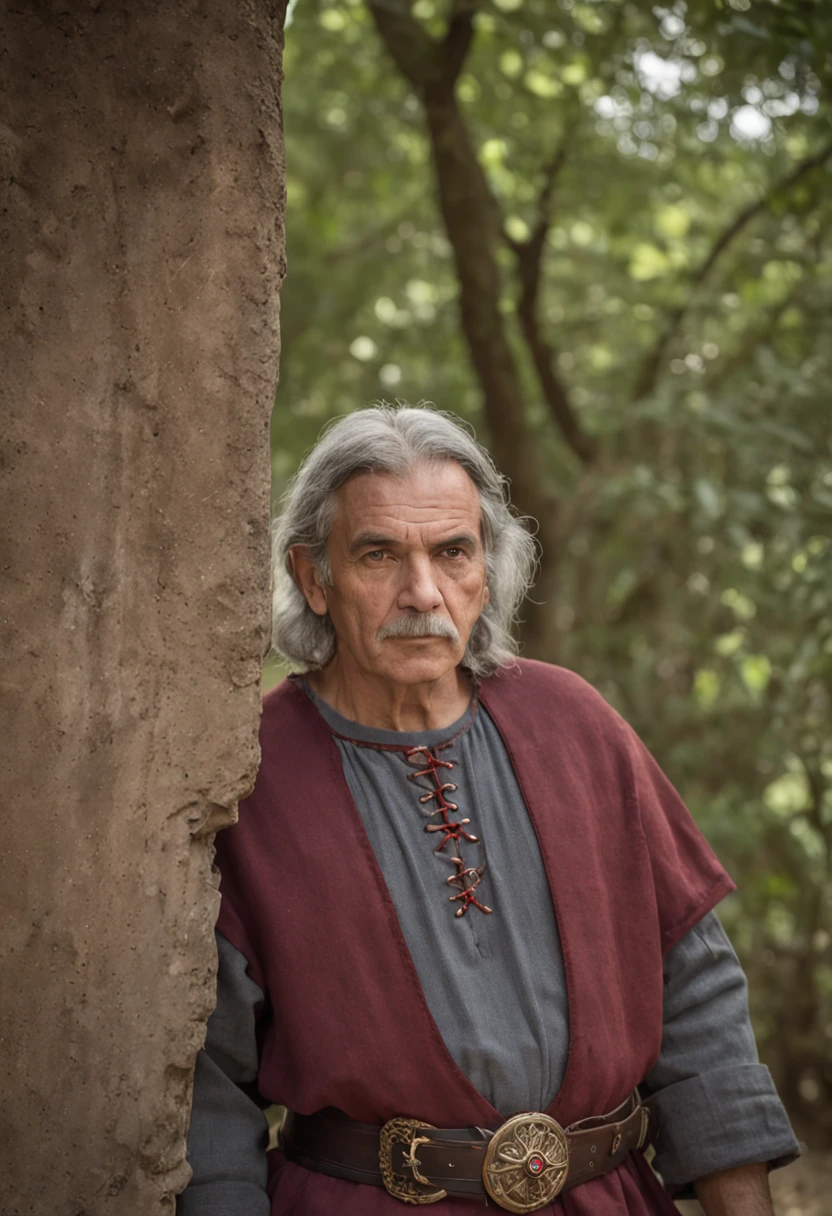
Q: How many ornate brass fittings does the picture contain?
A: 2